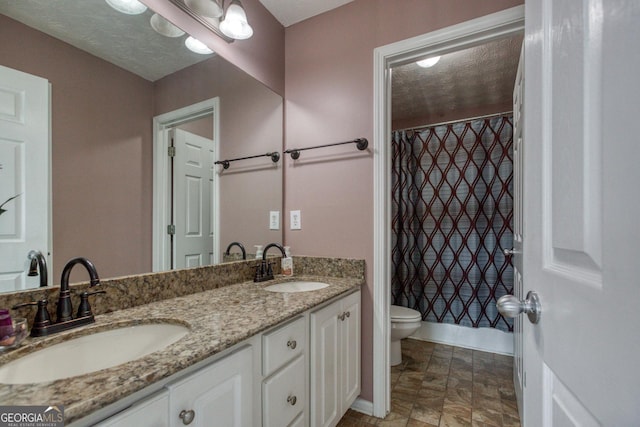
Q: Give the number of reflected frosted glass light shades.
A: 3